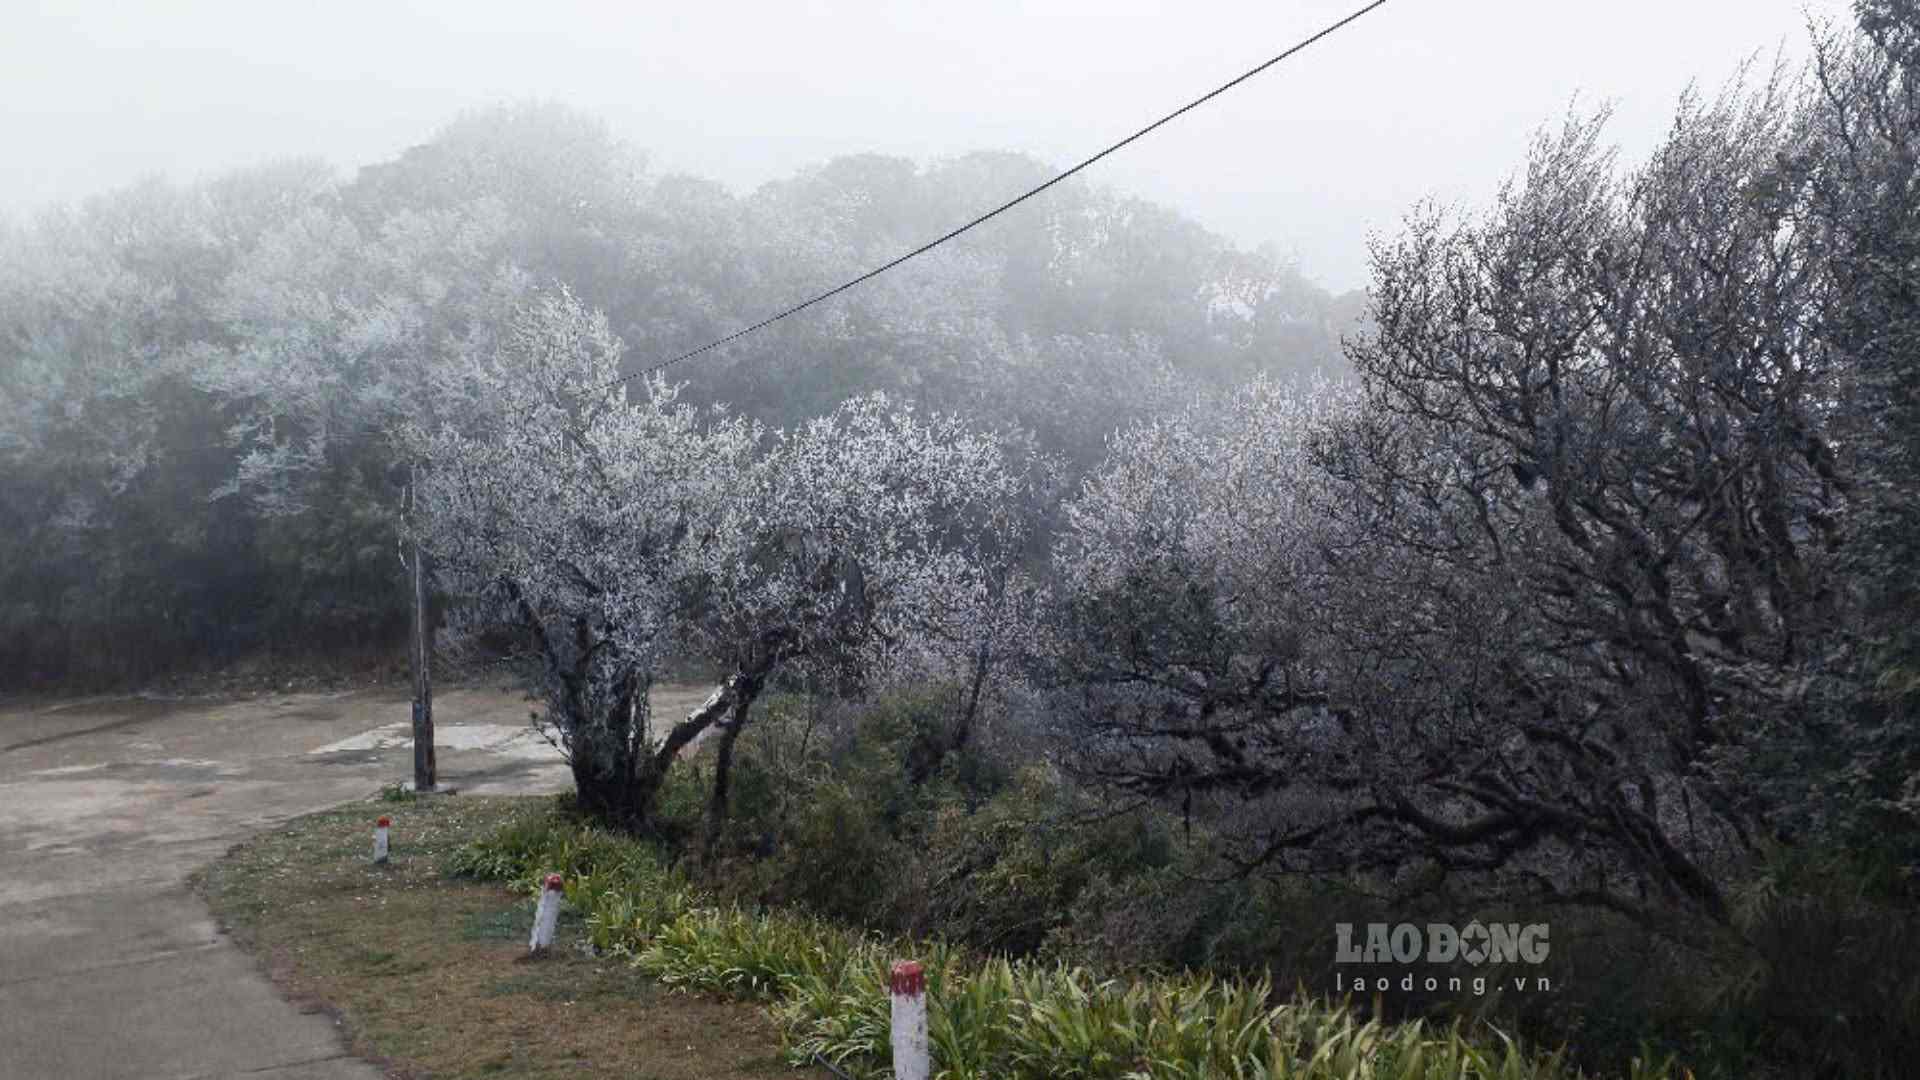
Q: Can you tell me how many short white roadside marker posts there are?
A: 3